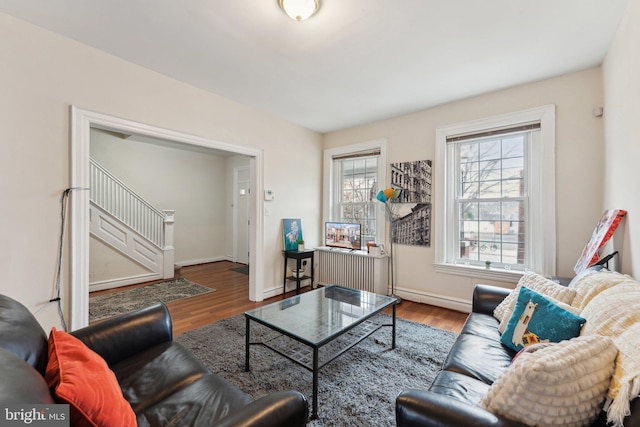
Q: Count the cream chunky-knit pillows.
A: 2